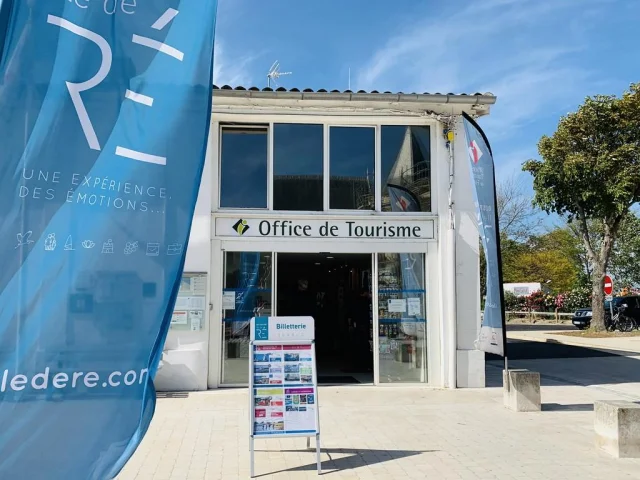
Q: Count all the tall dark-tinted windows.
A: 4